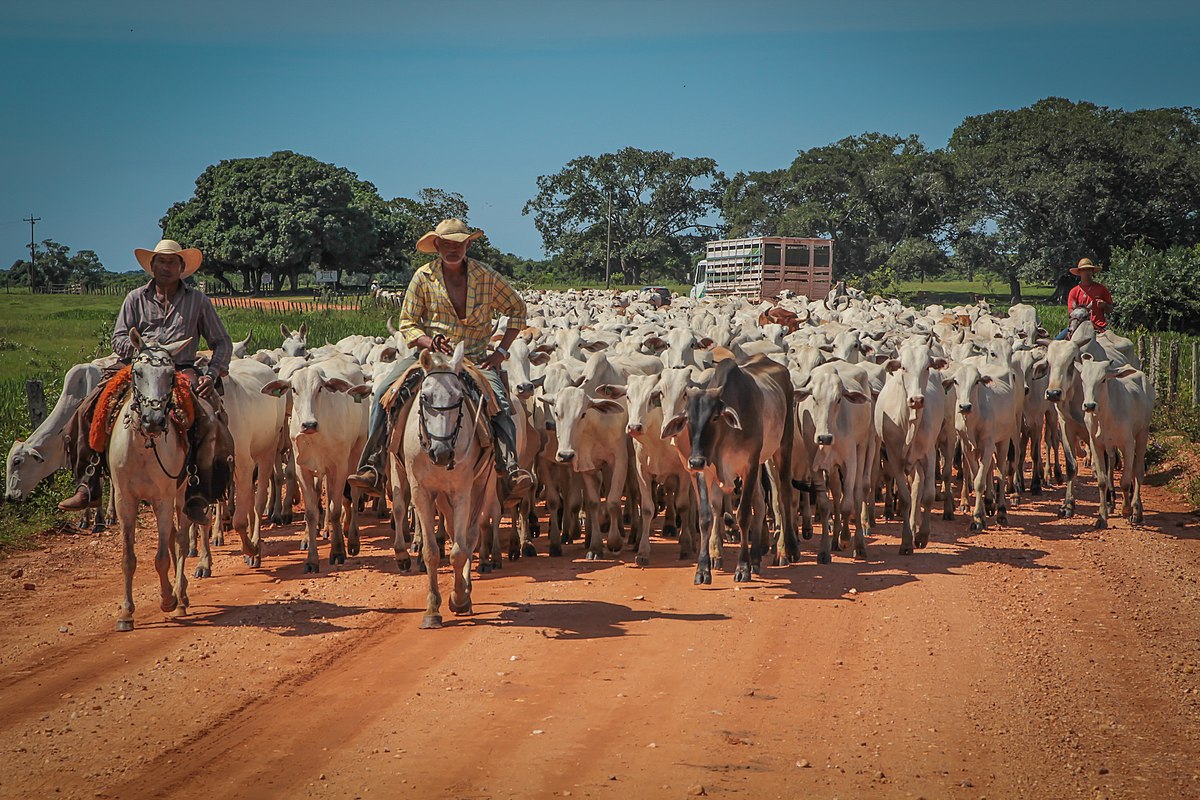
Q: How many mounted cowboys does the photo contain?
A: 3